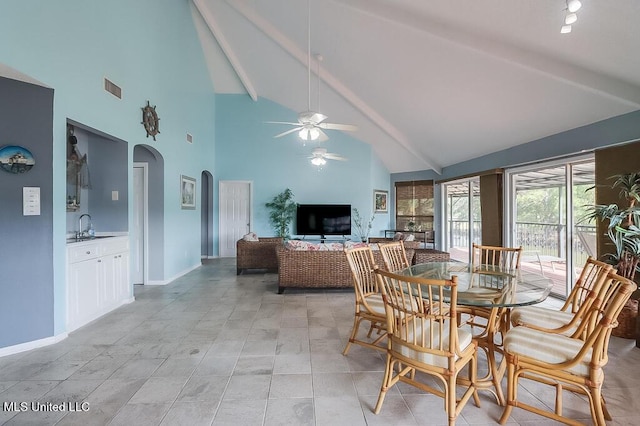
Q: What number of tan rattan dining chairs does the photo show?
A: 6